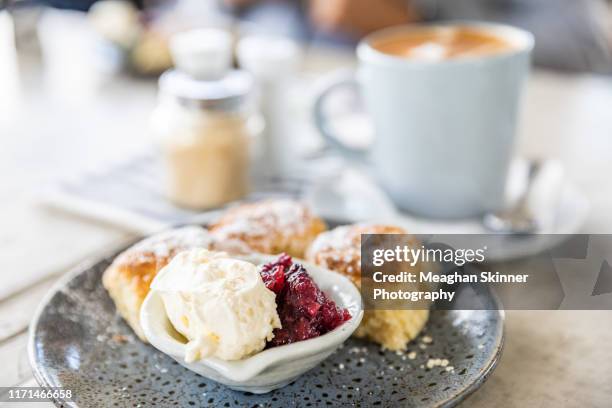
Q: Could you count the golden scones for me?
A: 3